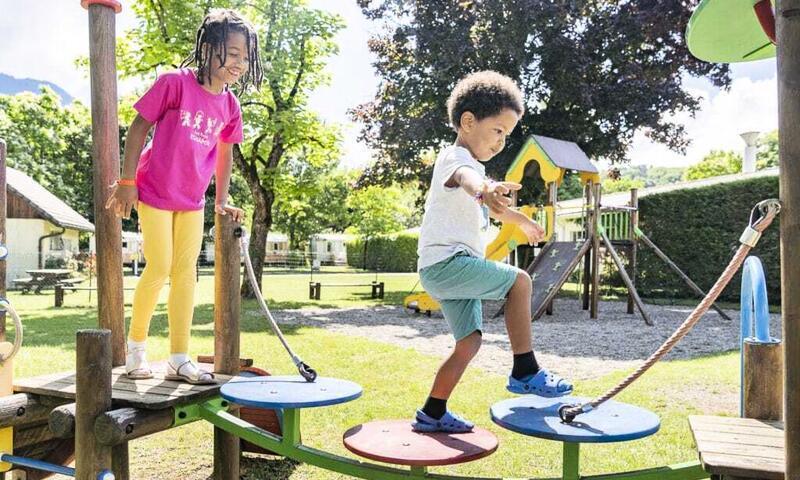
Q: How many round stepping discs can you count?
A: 3